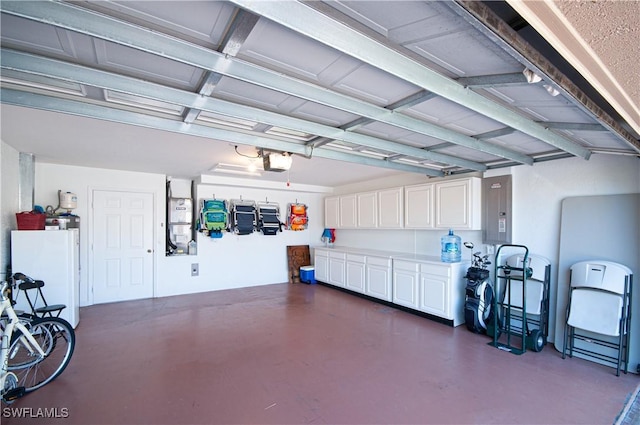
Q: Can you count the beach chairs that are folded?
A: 4